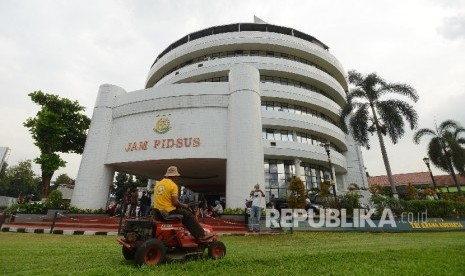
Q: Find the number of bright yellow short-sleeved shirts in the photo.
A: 1